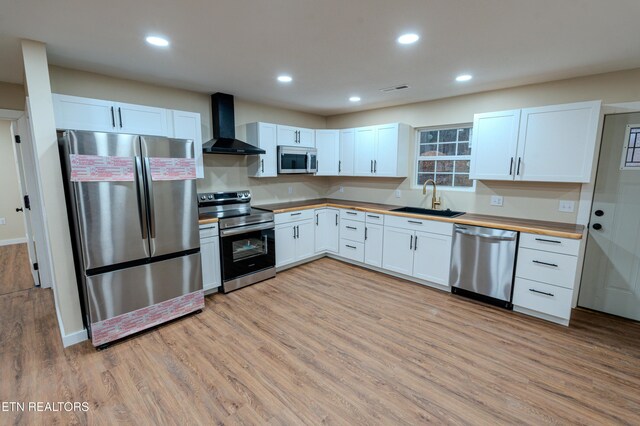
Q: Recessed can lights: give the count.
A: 5